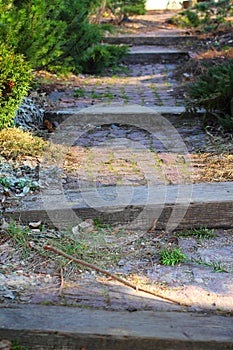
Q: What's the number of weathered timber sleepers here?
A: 5